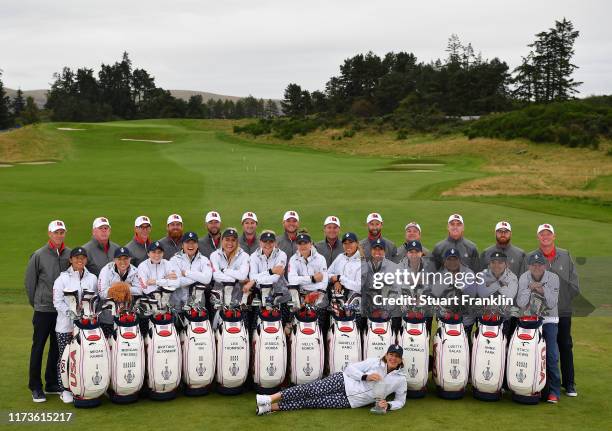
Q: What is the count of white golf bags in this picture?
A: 13